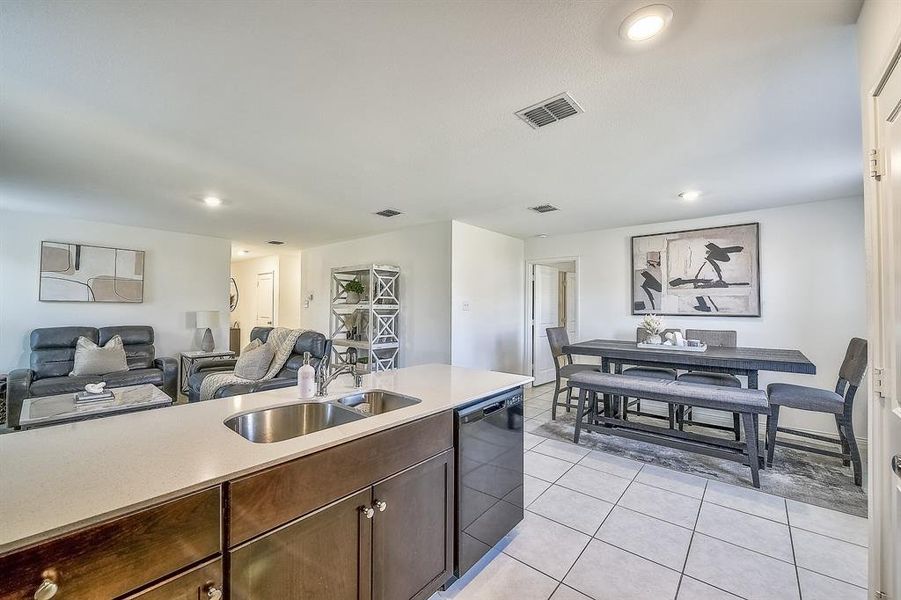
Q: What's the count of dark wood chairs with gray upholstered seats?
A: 4